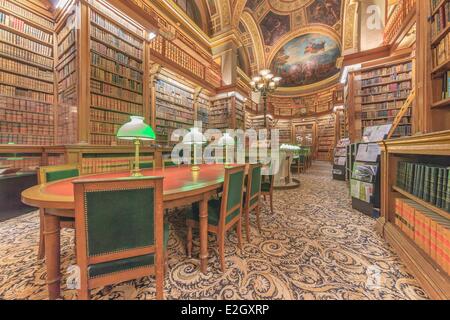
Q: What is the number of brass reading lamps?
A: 3